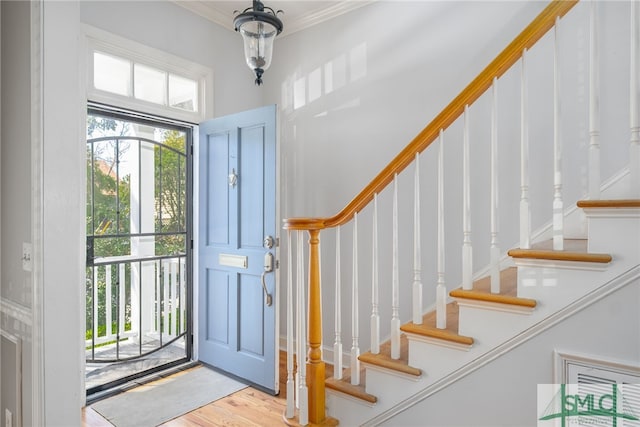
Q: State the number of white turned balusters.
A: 15